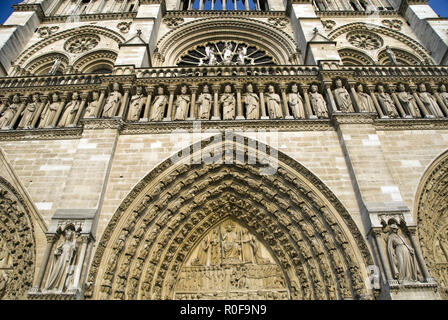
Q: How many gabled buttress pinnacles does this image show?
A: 2